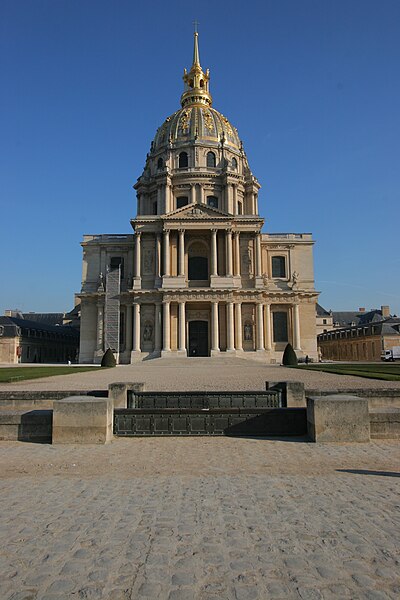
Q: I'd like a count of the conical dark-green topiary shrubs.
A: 2